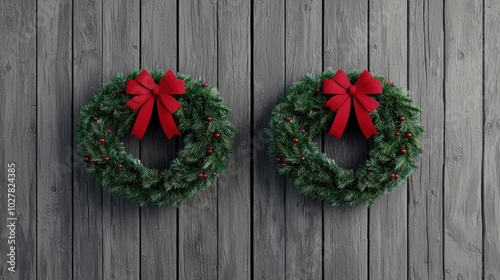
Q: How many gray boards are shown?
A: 14